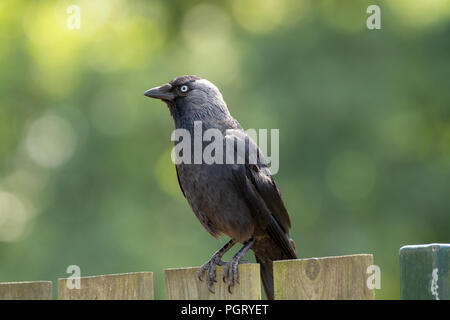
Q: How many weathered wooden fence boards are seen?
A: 4